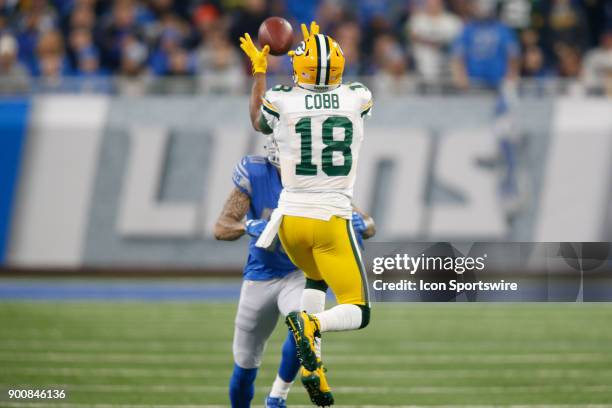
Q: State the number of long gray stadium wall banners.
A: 1